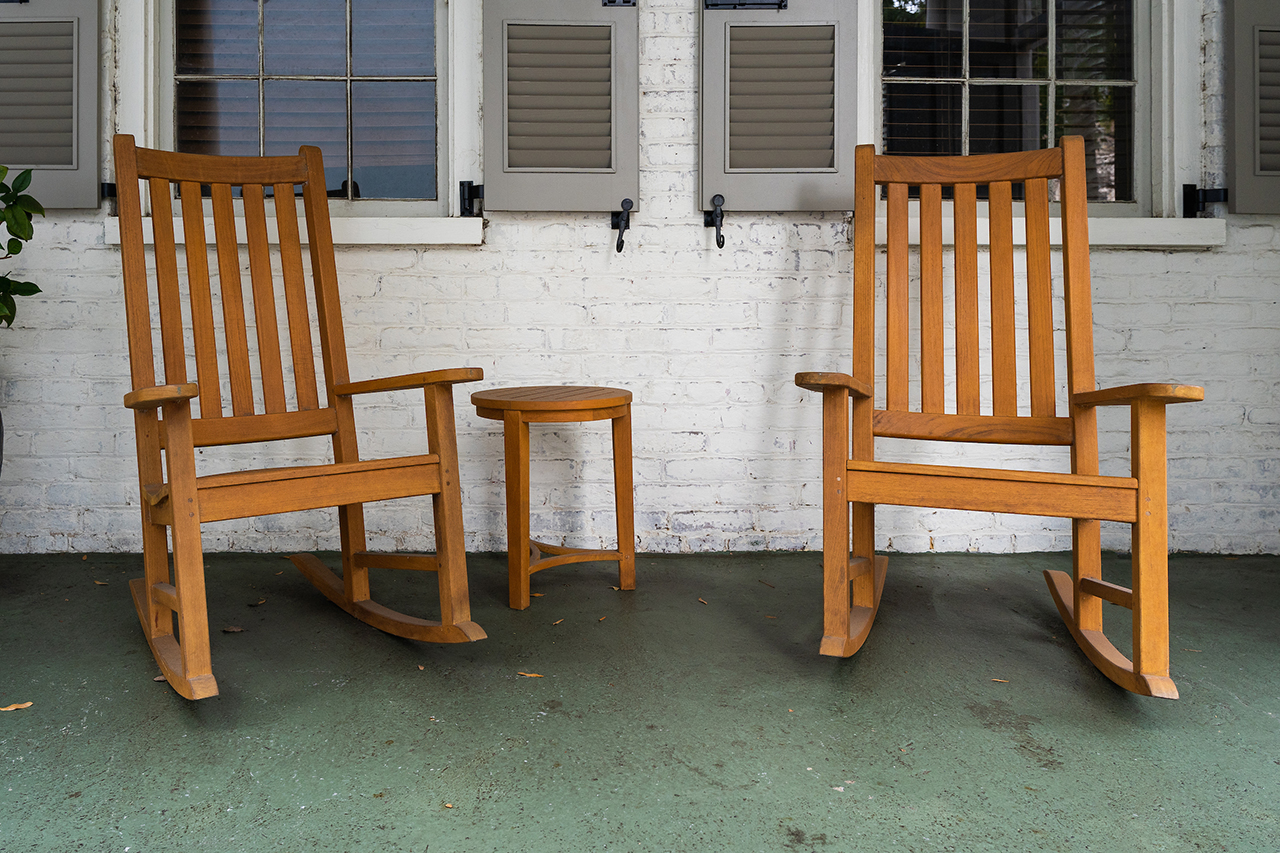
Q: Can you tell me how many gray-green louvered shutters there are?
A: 4